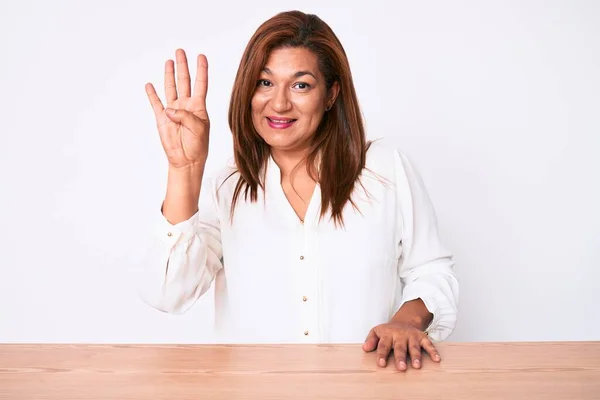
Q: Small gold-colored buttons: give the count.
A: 5